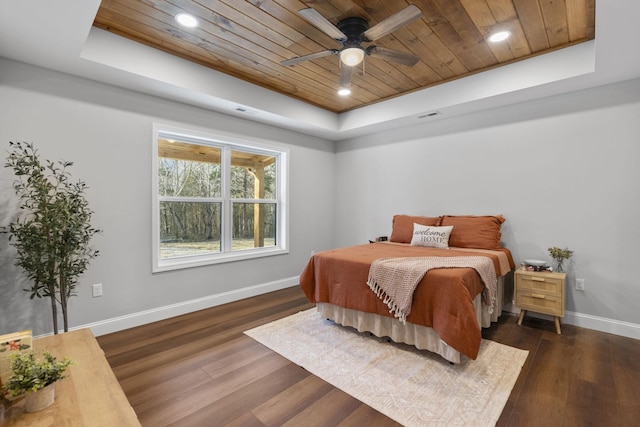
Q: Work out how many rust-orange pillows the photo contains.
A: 2